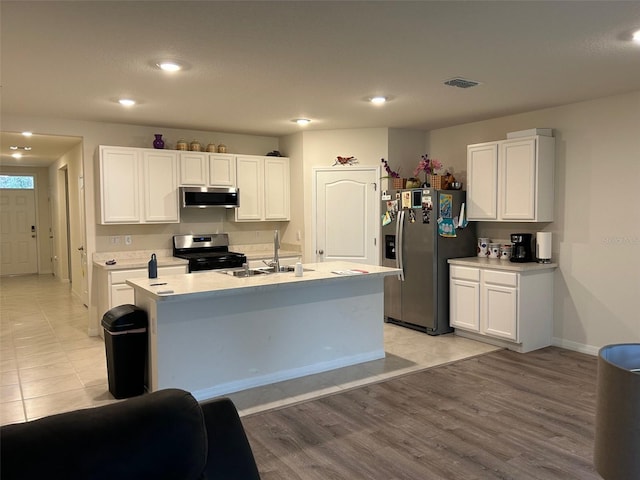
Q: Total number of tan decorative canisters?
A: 4